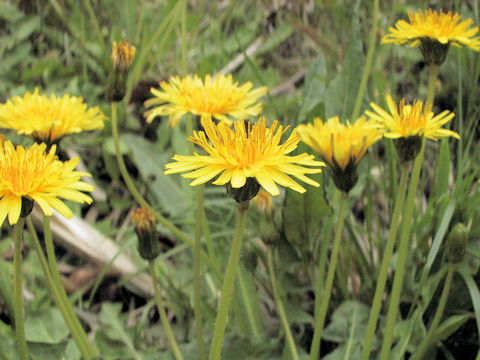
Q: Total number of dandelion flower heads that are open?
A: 7